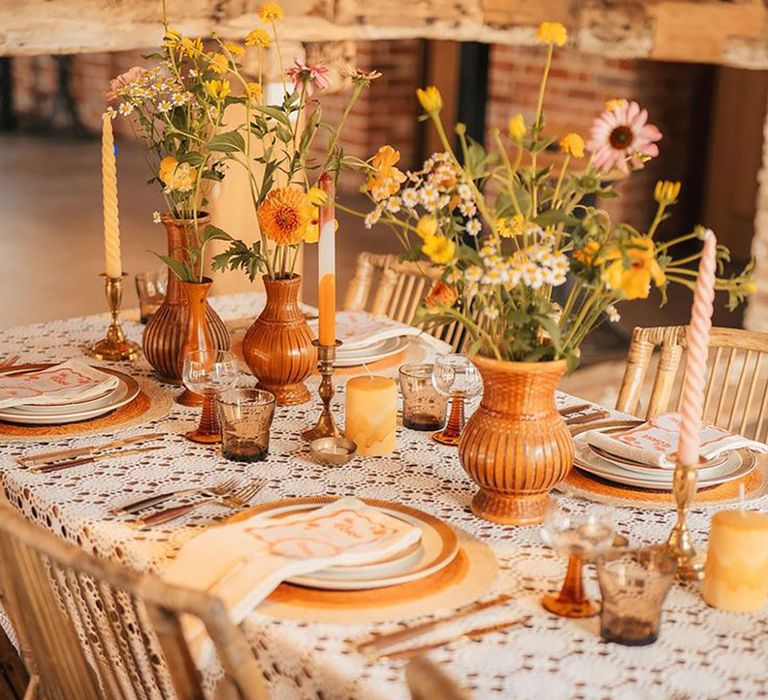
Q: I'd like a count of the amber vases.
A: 4